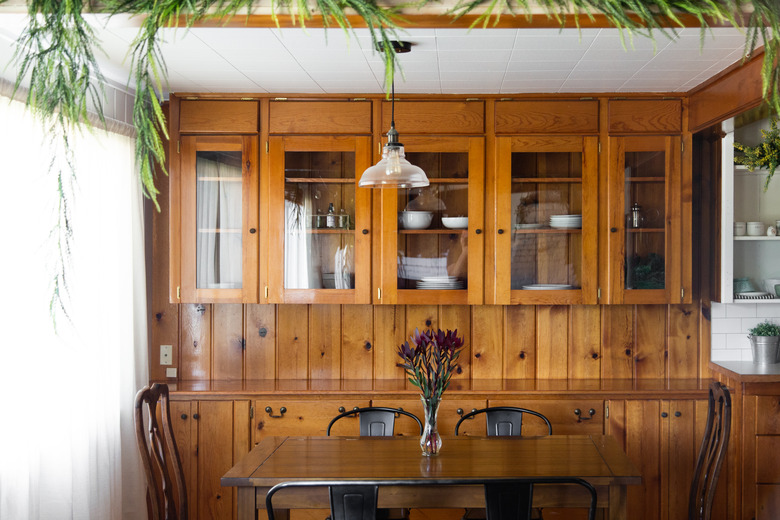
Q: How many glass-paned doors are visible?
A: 5